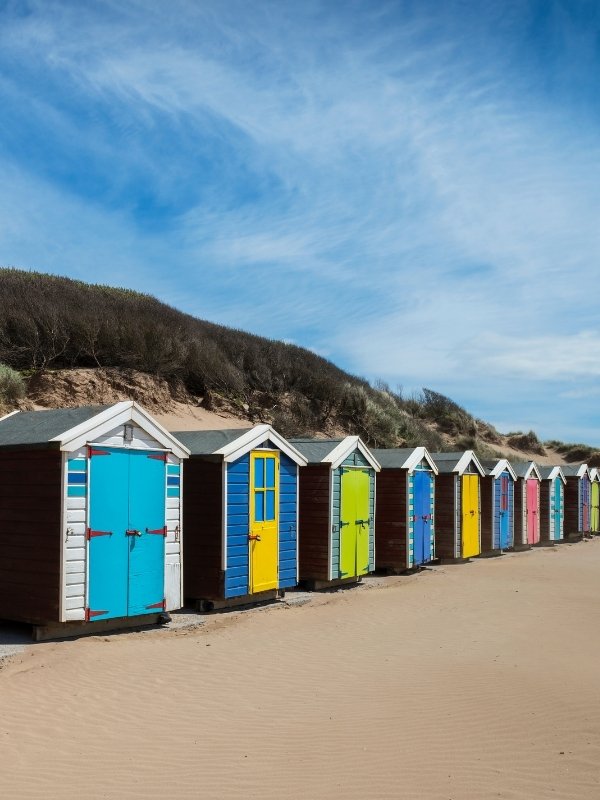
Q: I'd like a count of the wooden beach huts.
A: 10